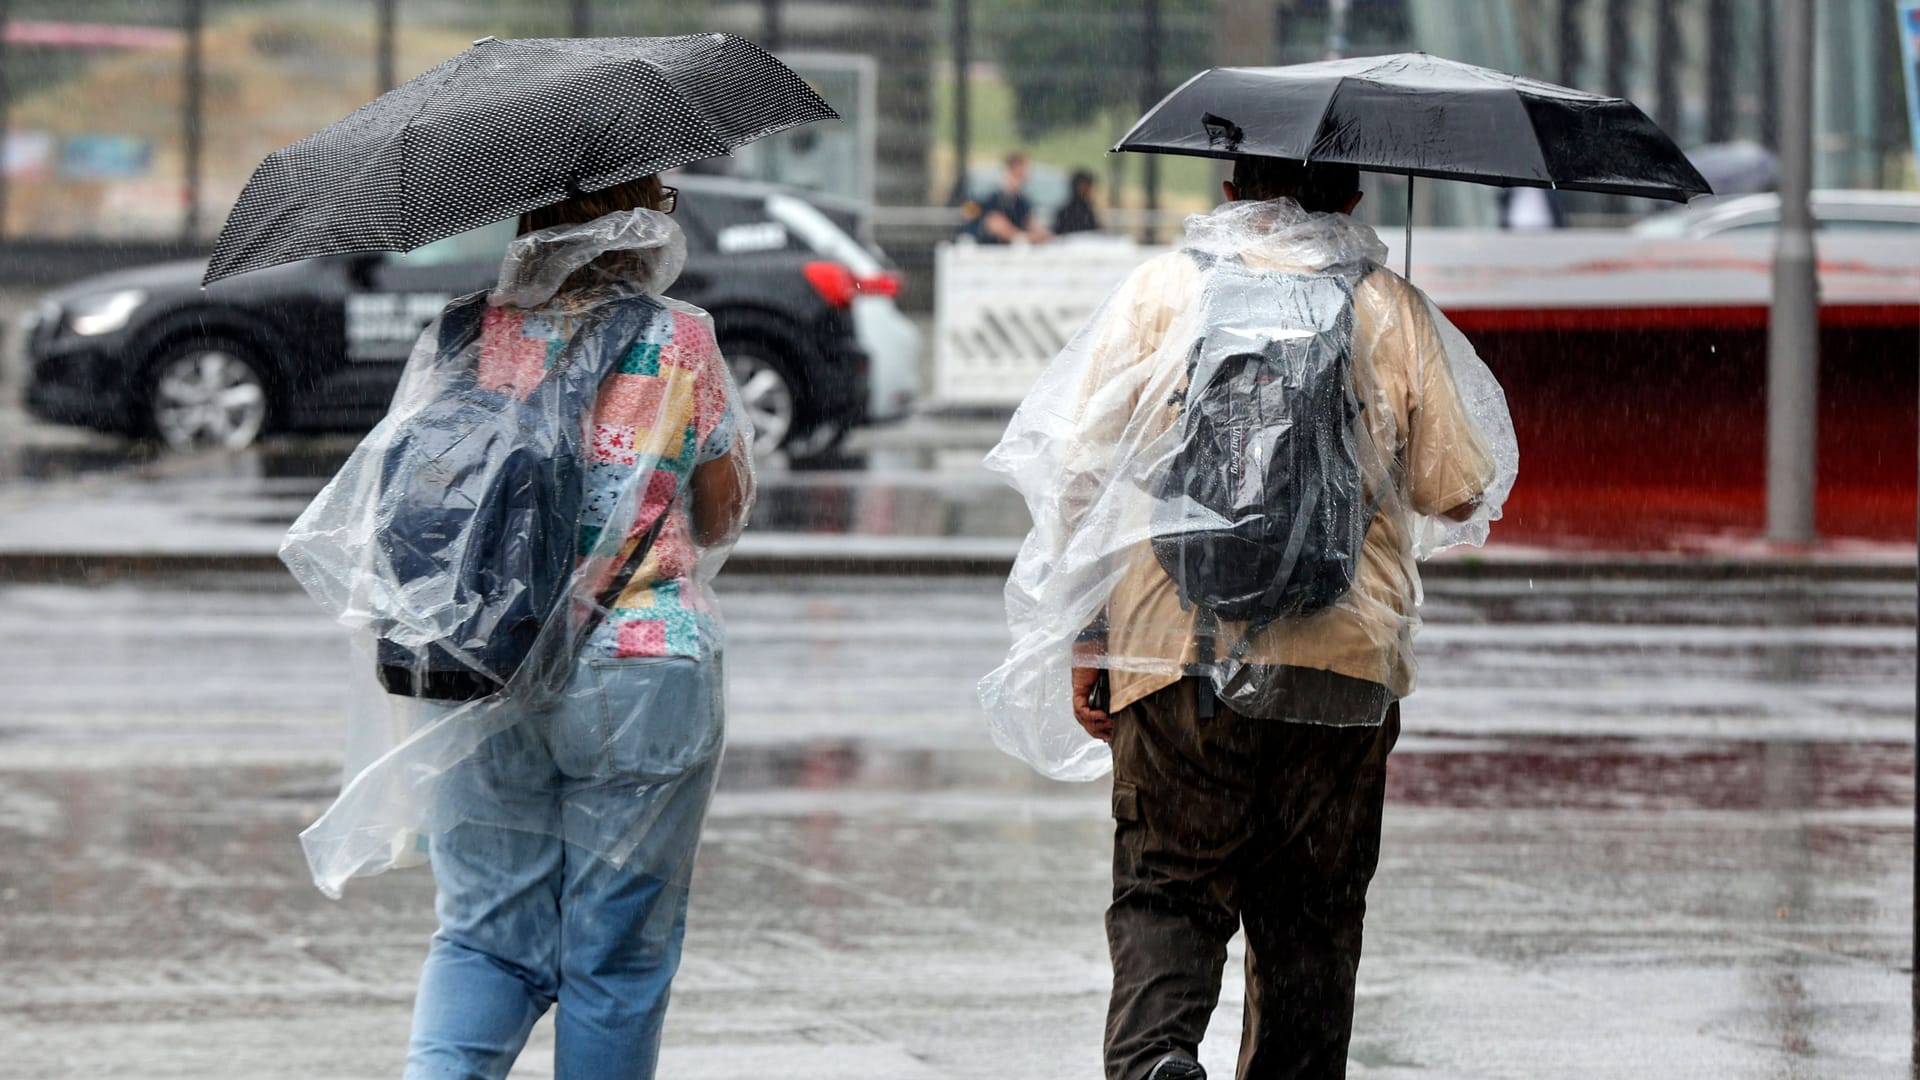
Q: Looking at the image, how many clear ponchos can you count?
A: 2